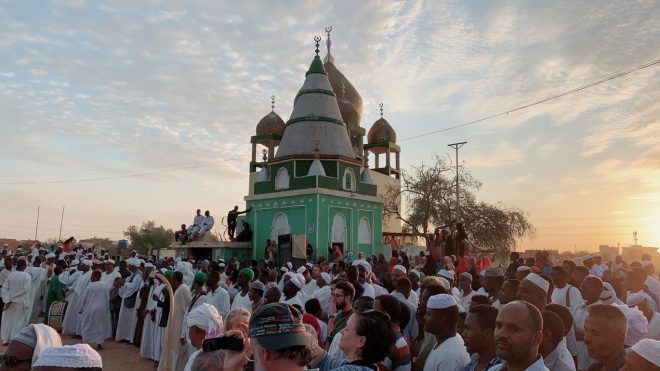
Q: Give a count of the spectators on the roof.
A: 5